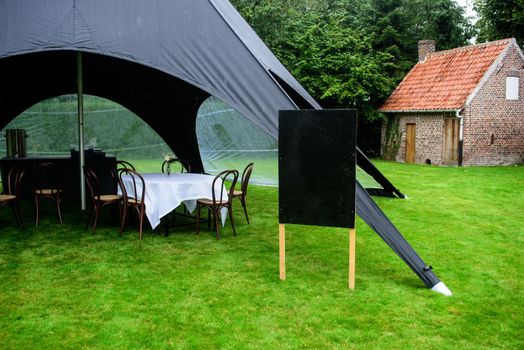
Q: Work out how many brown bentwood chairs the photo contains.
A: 8